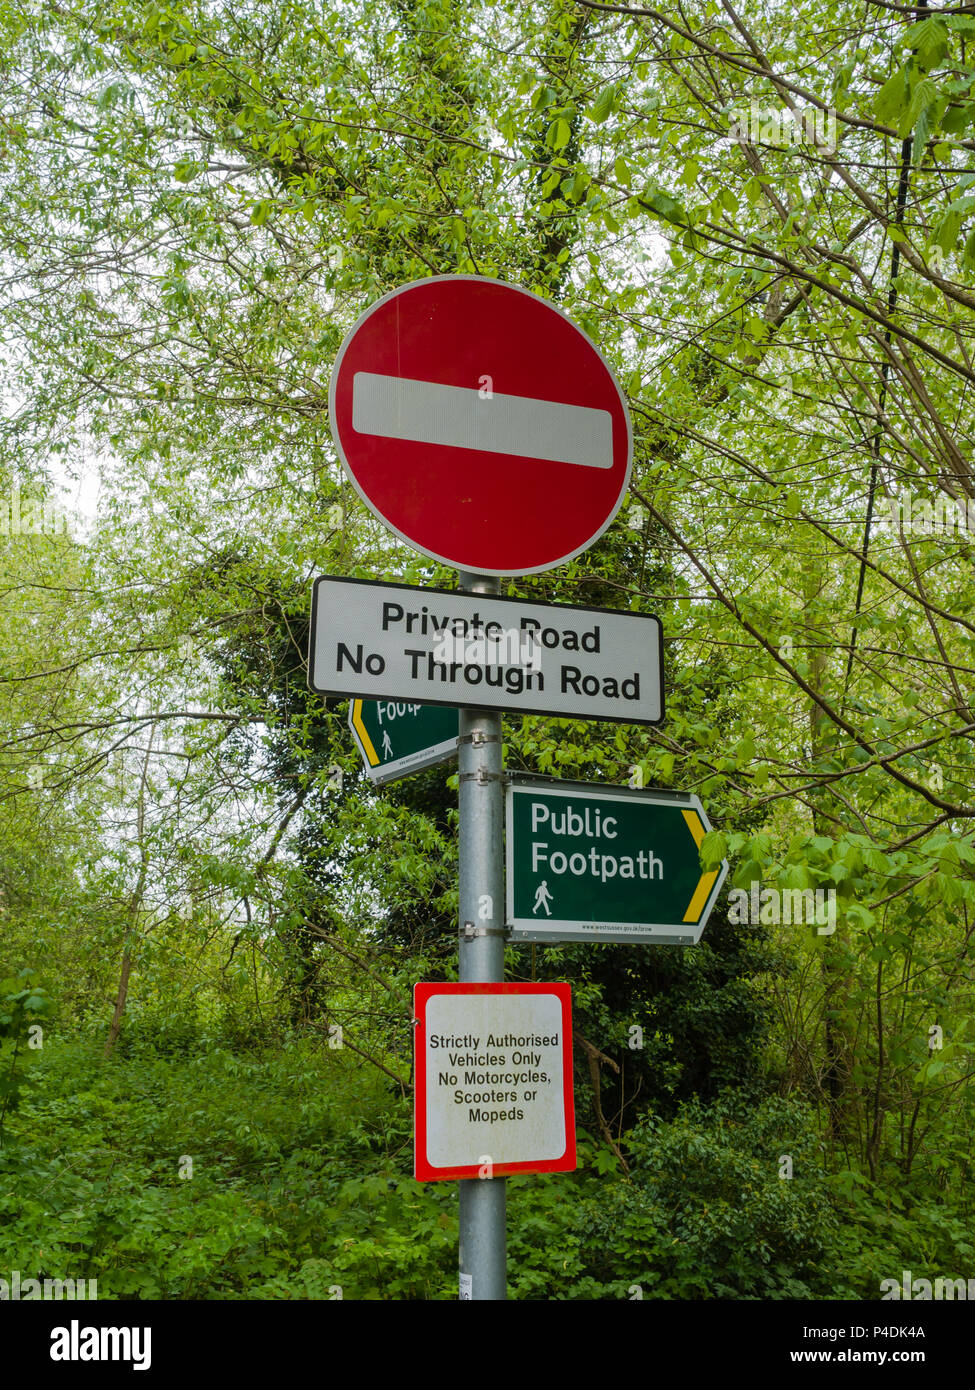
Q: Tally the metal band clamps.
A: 3